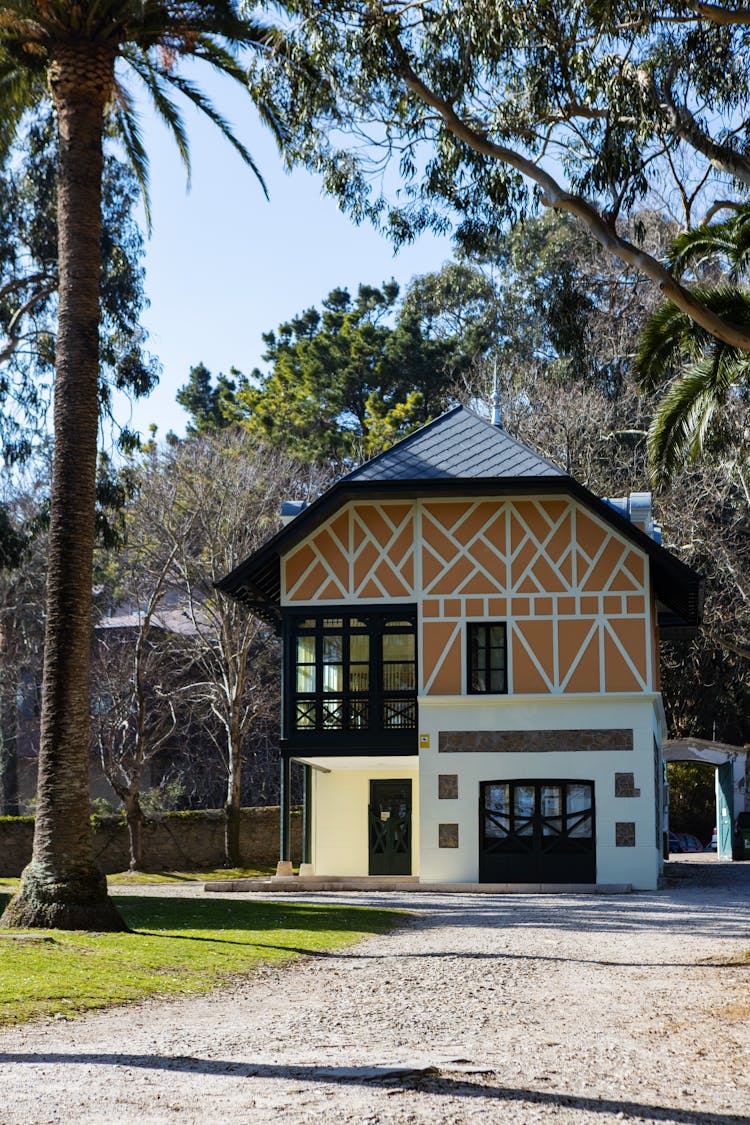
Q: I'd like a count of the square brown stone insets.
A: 4